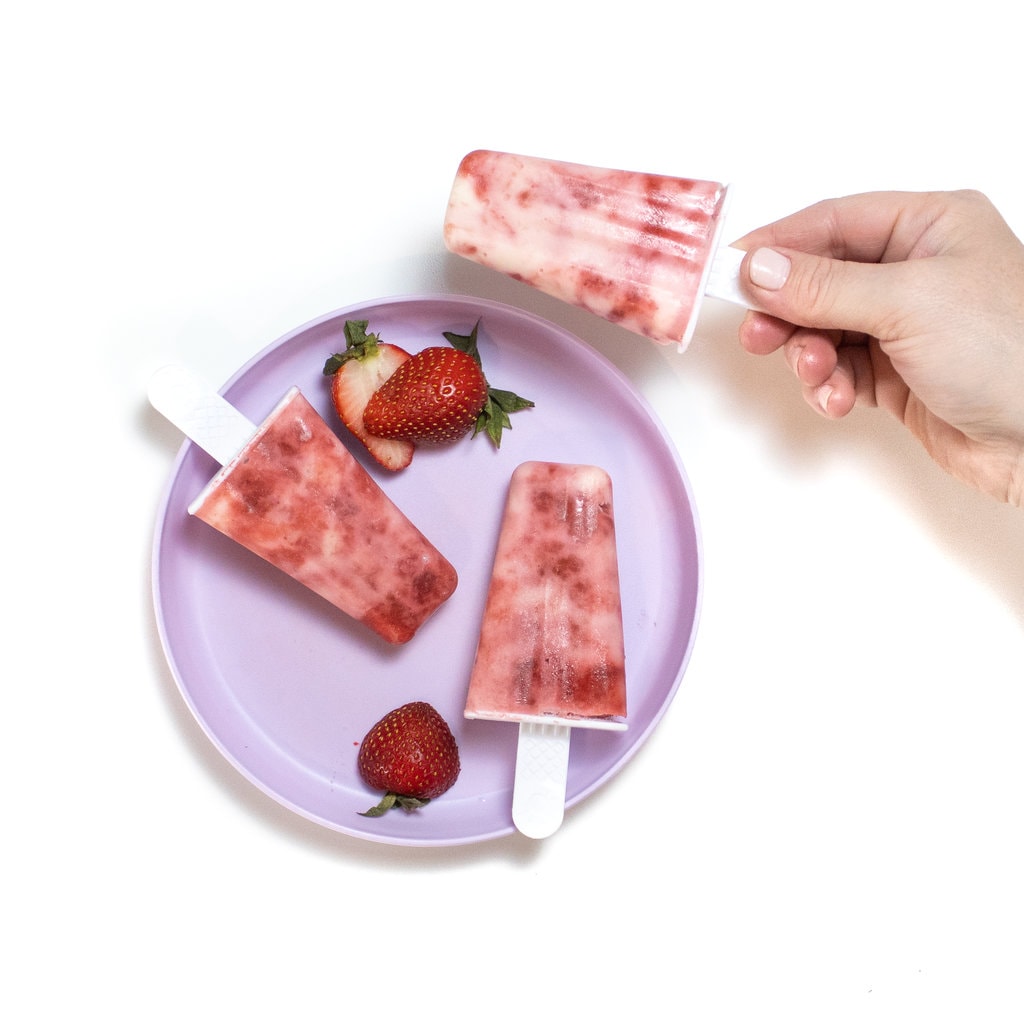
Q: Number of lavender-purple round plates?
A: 1